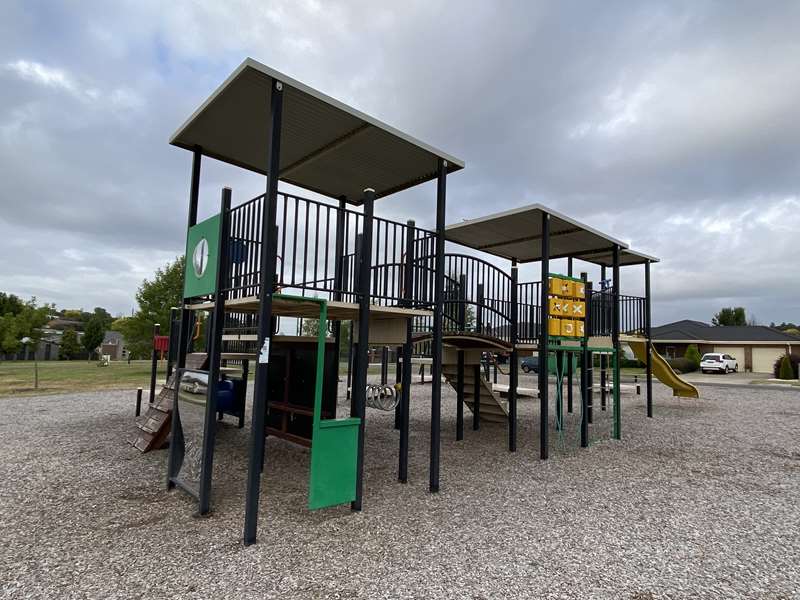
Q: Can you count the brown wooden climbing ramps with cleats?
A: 1